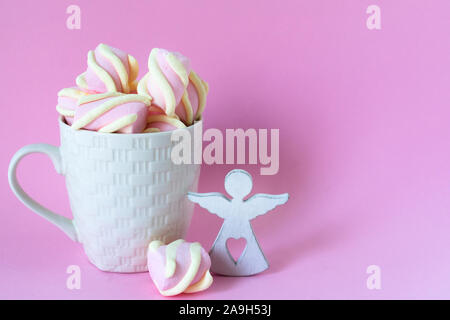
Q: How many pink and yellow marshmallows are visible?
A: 7